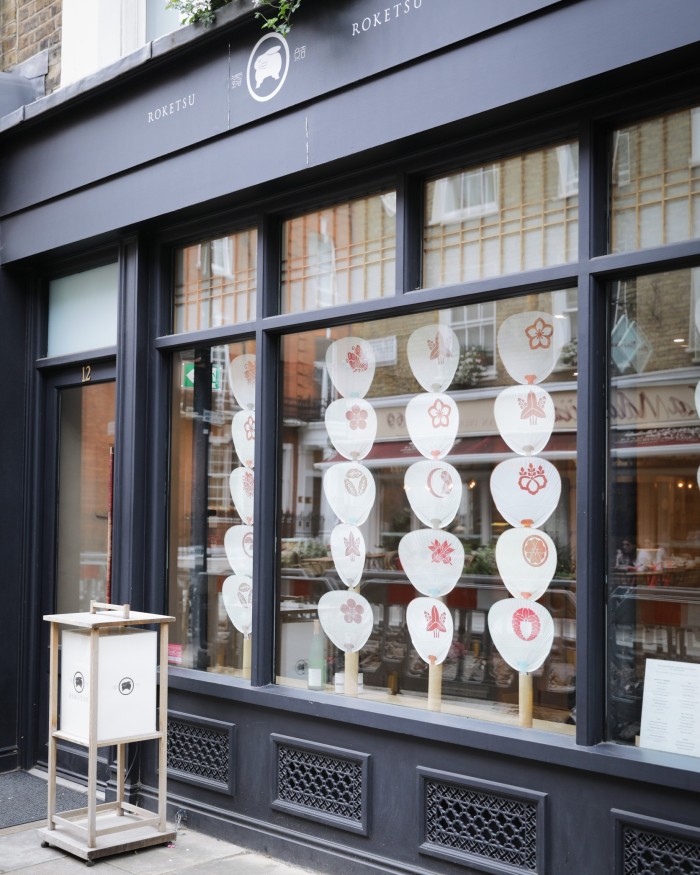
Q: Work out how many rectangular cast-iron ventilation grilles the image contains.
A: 4